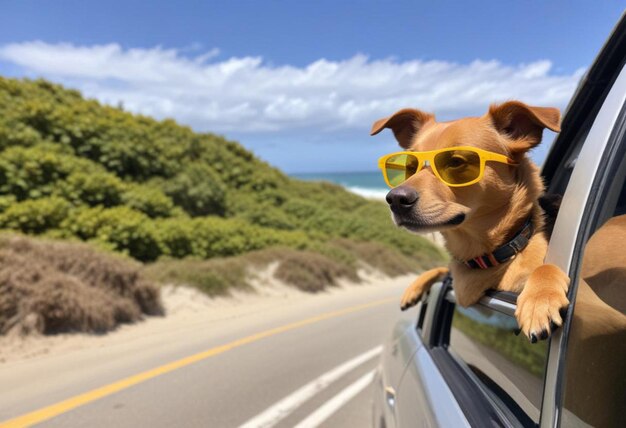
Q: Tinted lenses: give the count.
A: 2